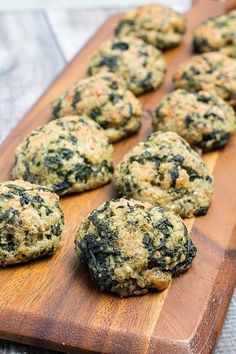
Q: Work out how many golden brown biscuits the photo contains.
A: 10